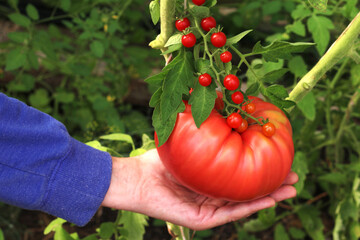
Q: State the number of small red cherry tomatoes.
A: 13